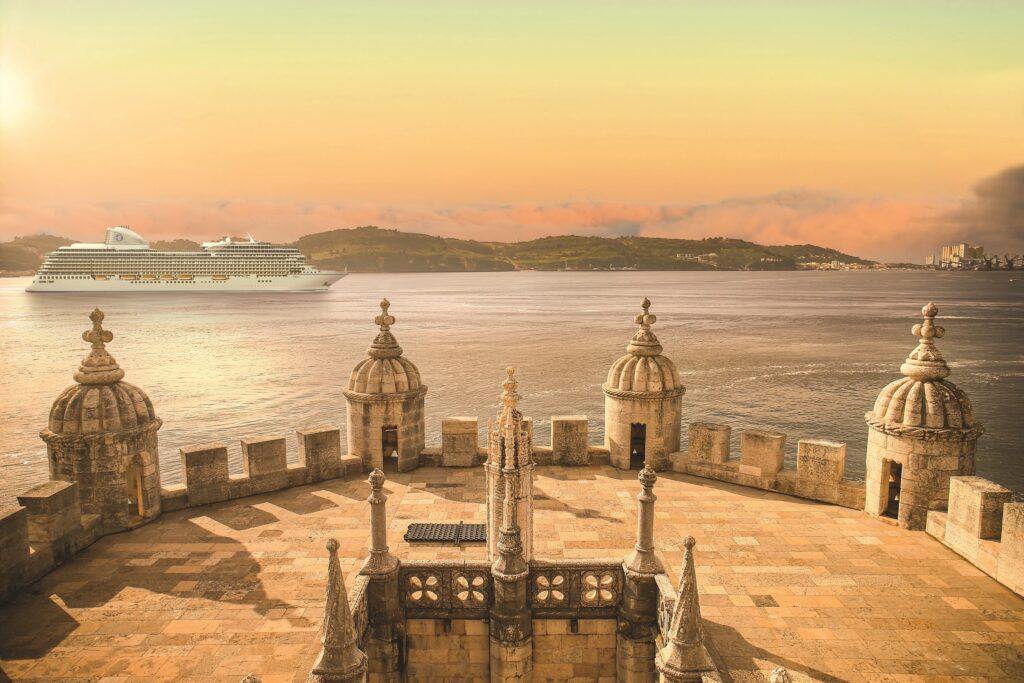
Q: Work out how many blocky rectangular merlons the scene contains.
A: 12